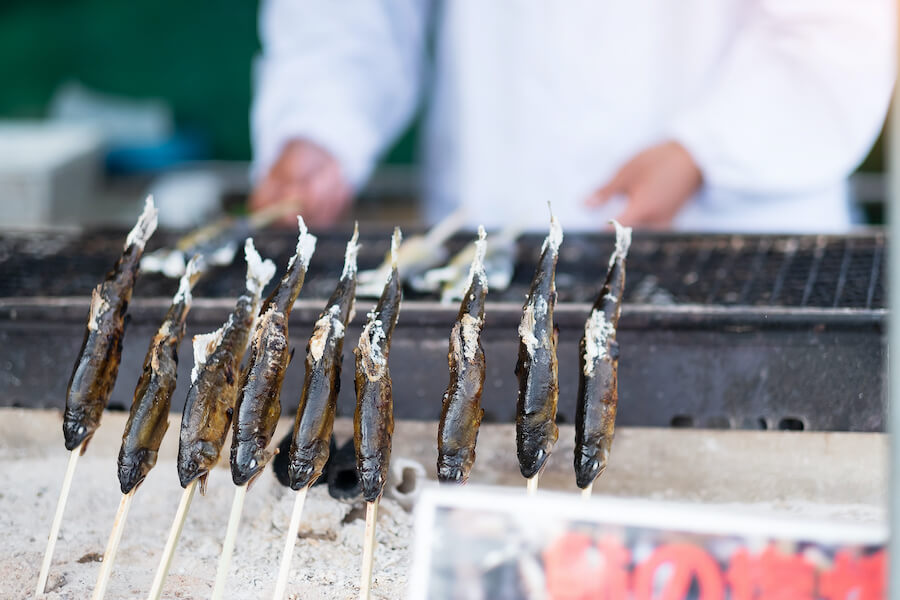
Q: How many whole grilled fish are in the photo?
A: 9